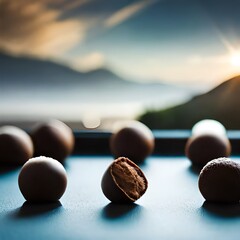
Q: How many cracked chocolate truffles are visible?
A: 1